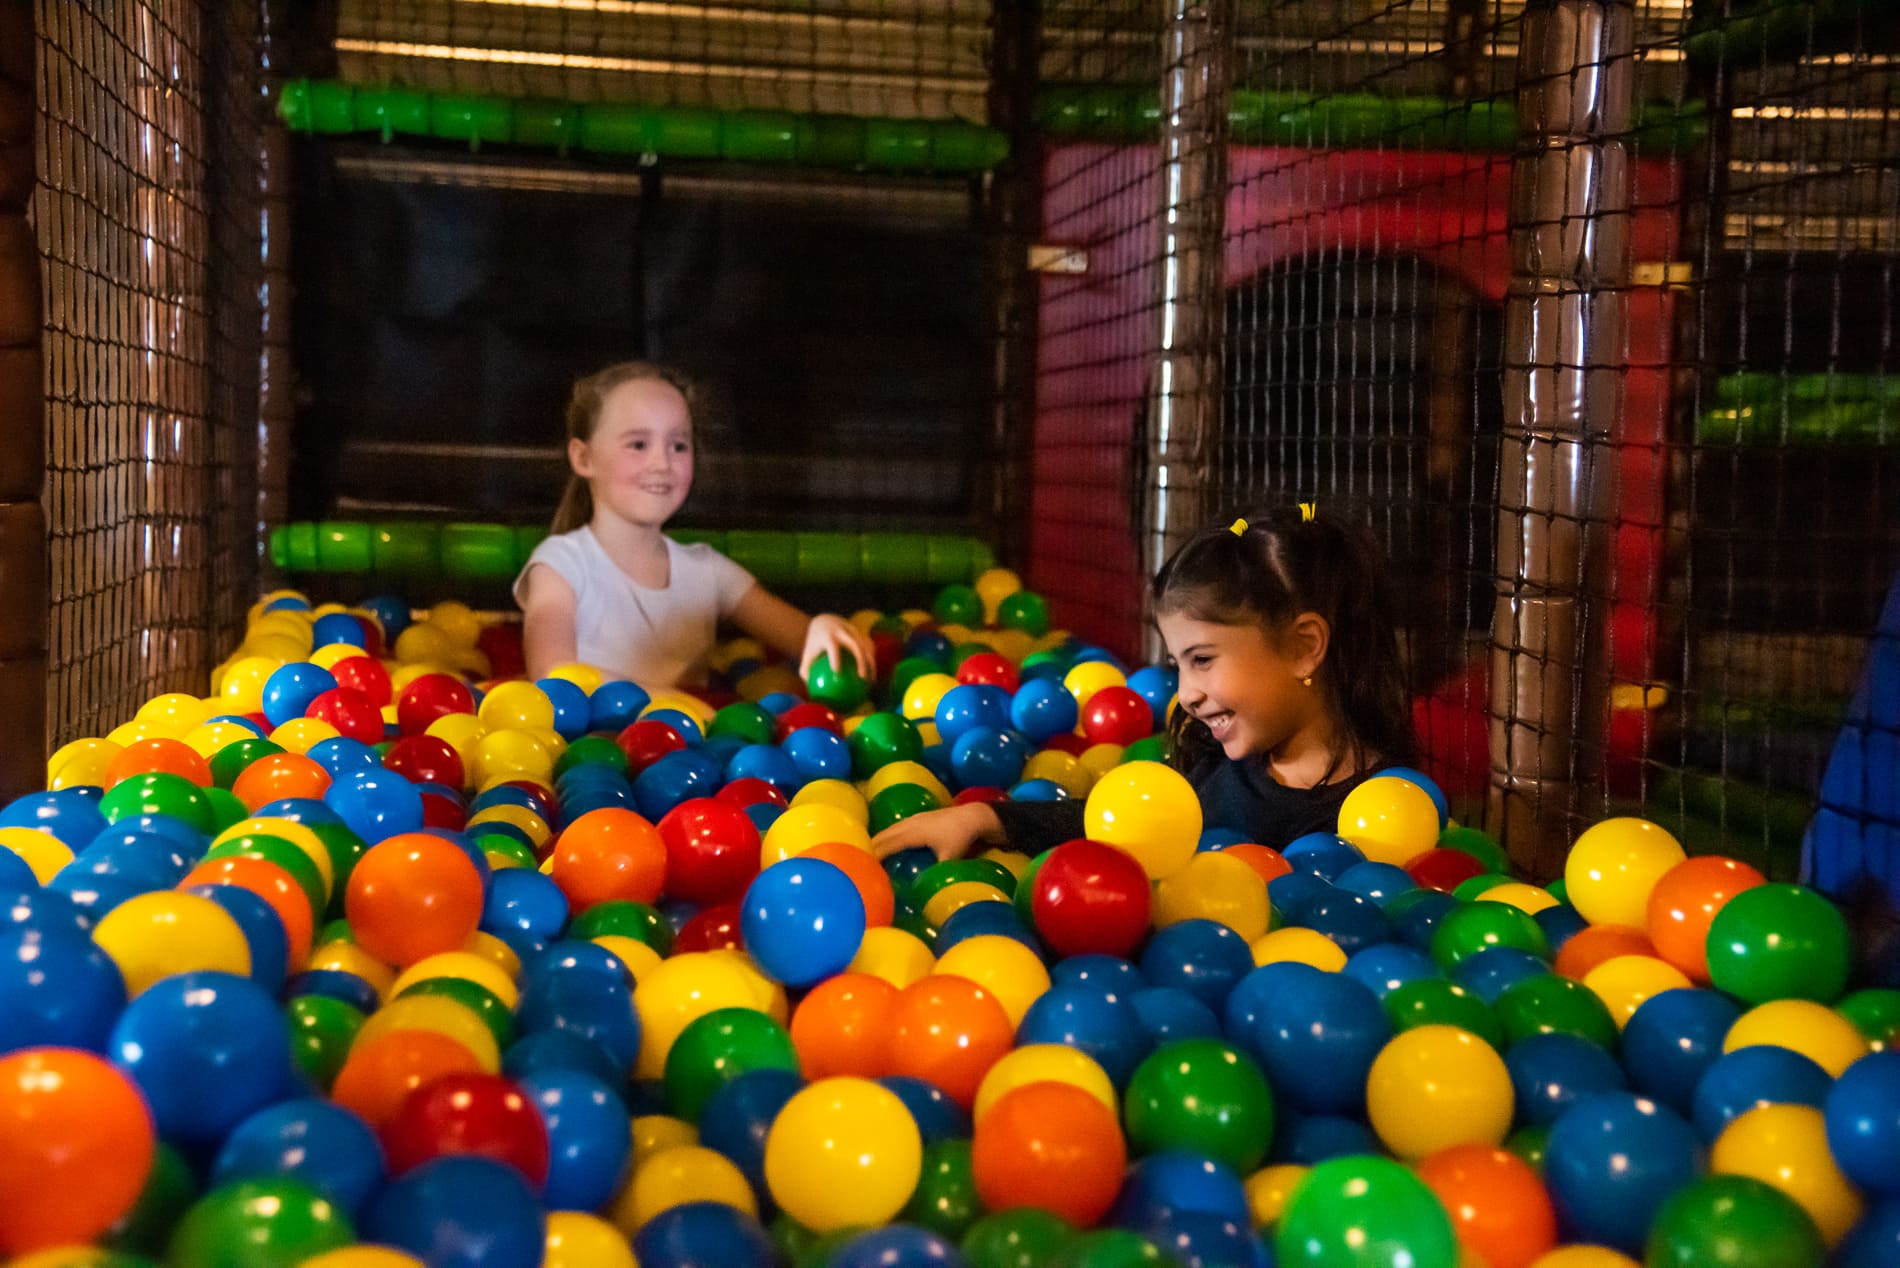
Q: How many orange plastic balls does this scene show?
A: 15